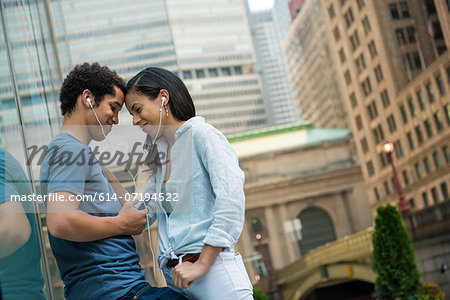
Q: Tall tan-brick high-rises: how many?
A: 2